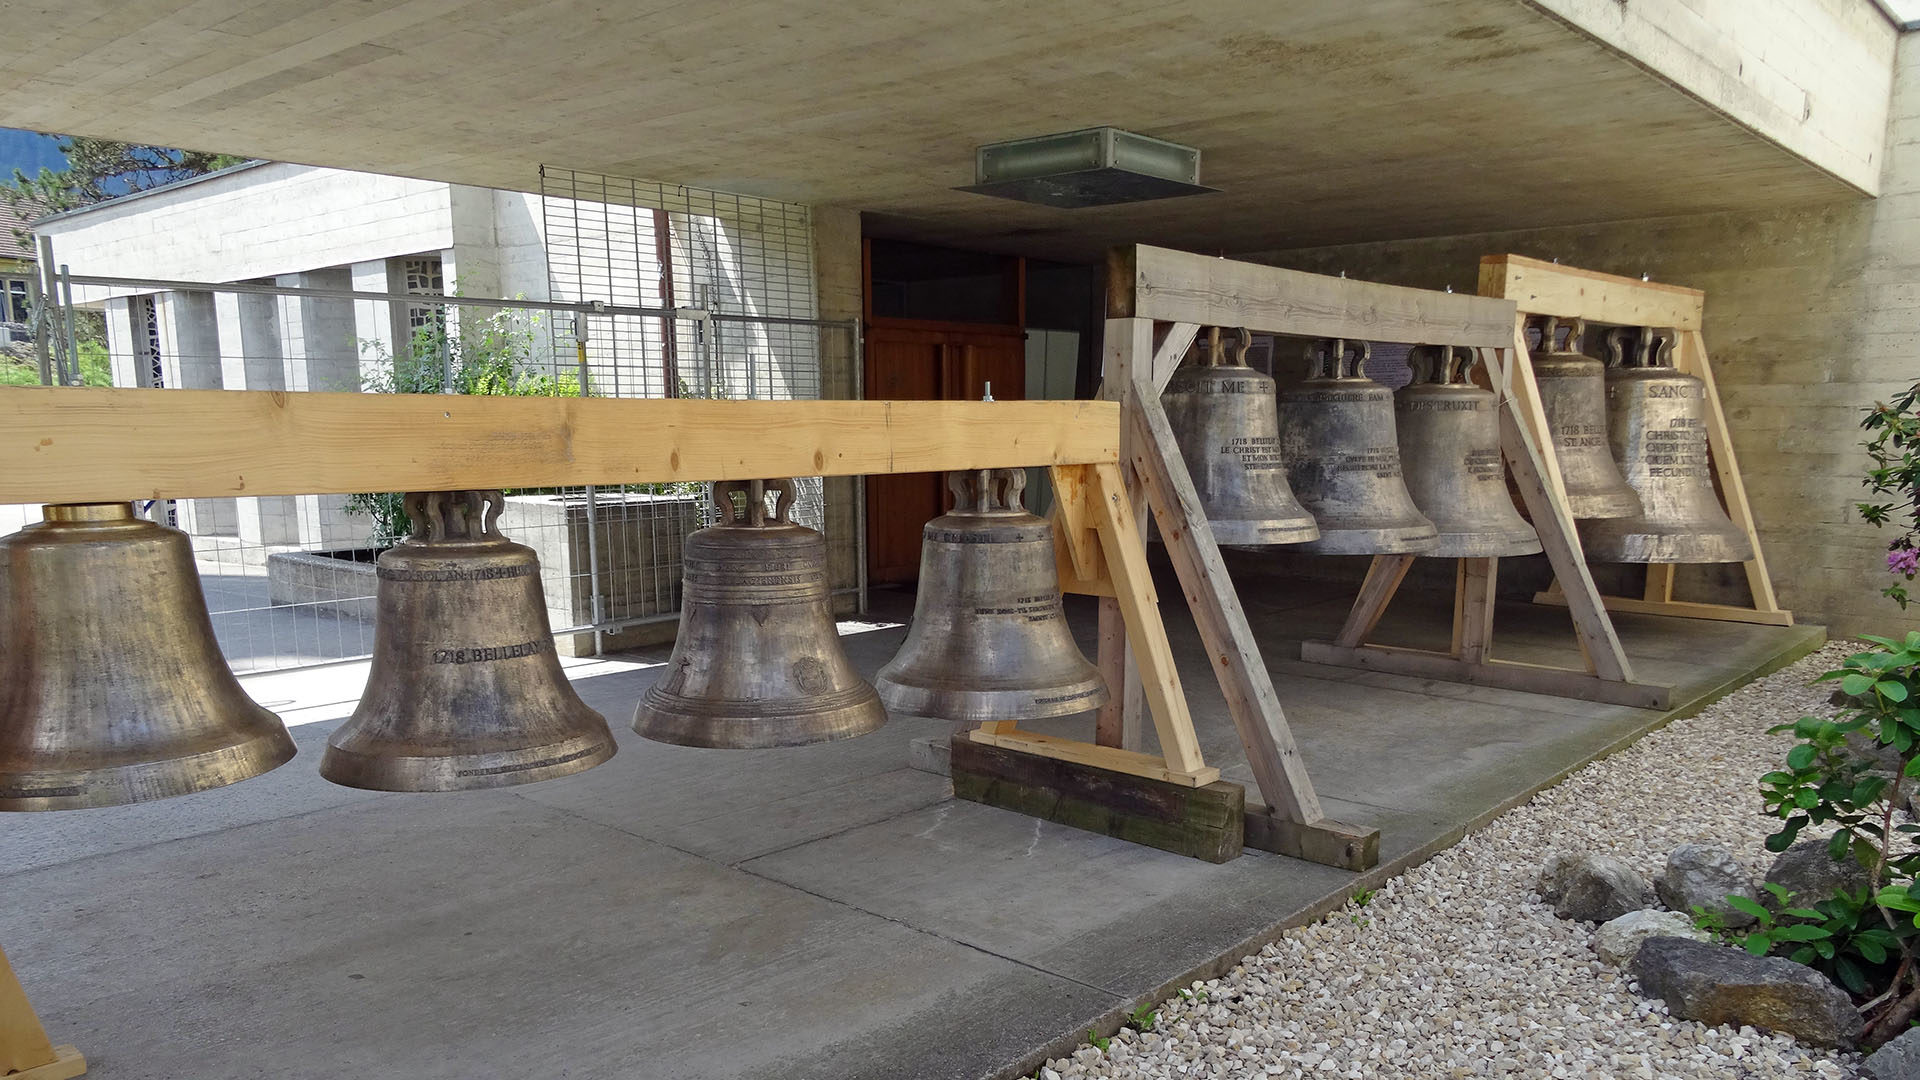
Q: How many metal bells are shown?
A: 9